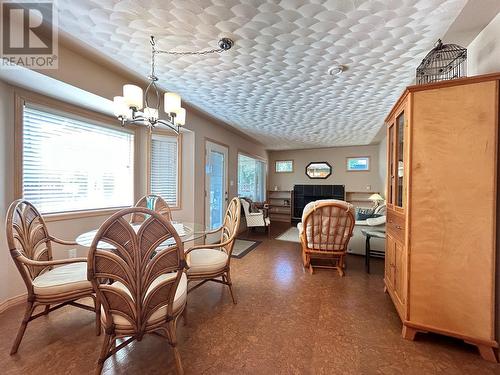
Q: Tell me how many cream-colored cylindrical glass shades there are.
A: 5